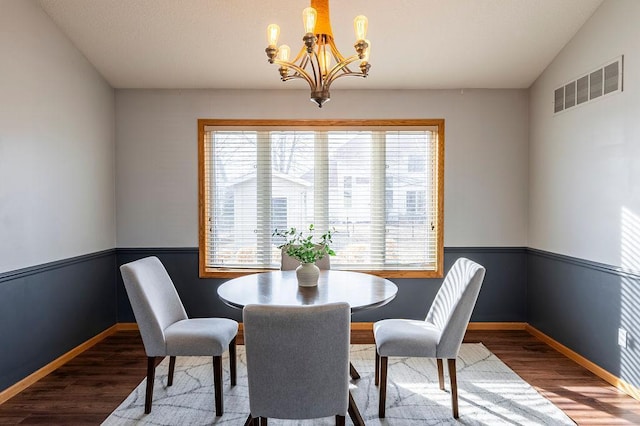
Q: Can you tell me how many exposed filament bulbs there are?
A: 6